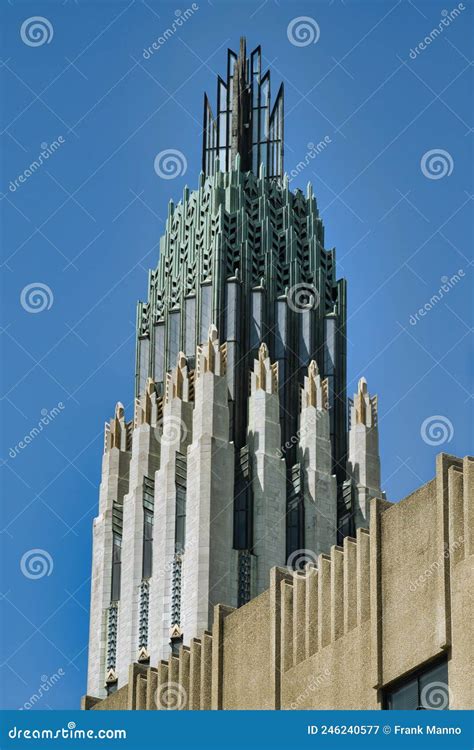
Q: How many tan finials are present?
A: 7